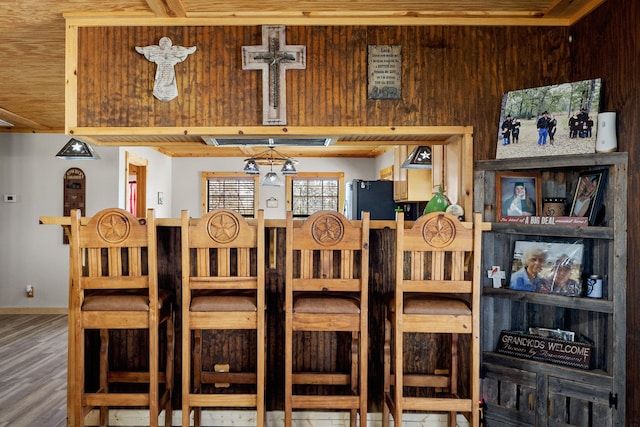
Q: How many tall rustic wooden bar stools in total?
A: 4